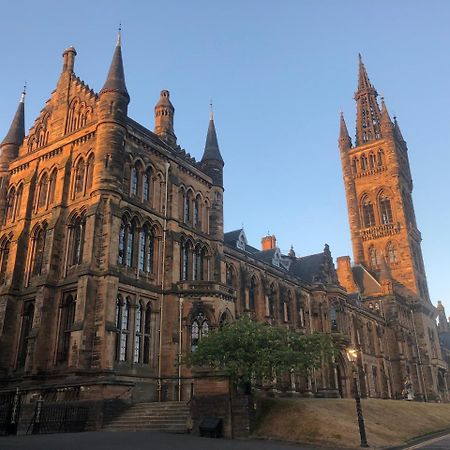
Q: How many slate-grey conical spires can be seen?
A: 3